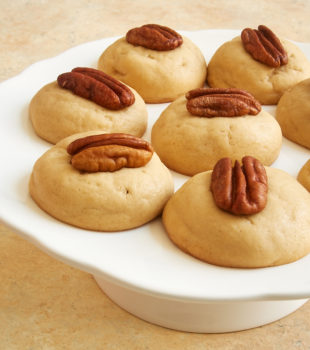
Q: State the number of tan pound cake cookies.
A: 8